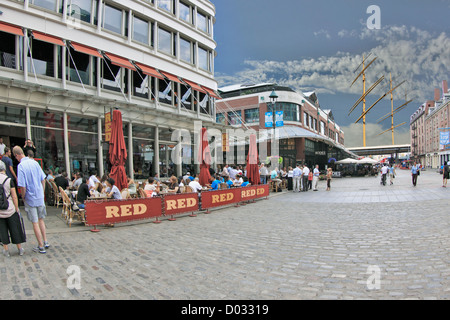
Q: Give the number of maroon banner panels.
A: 5